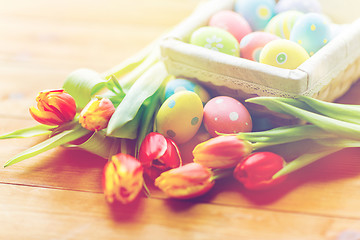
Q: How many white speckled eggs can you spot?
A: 1